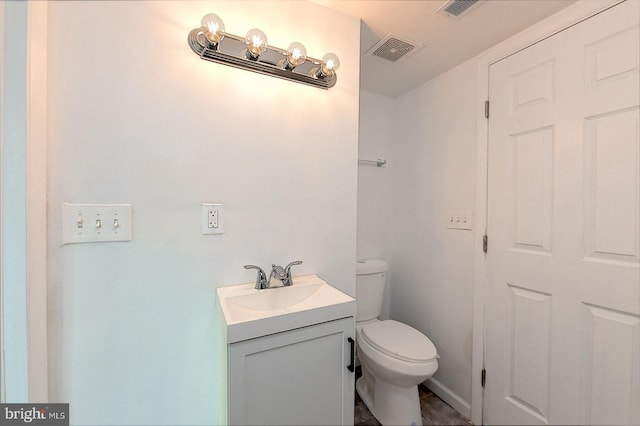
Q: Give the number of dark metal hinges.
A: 3